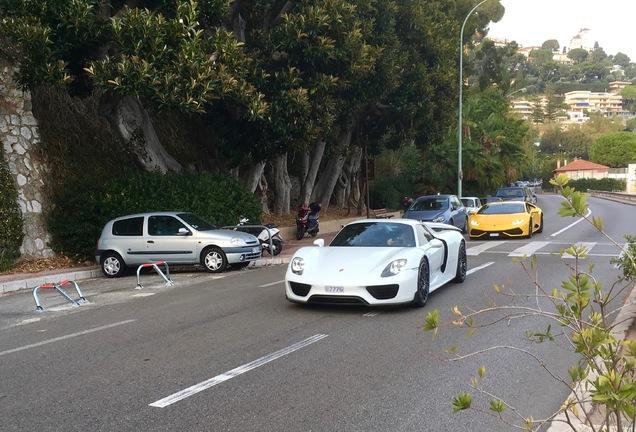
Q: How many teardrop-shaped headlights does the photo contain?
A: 2